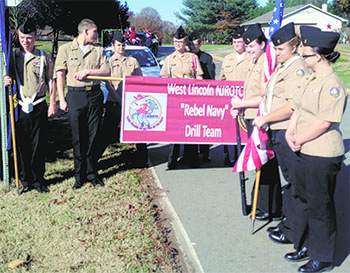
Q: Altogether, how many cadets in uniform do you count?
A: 9